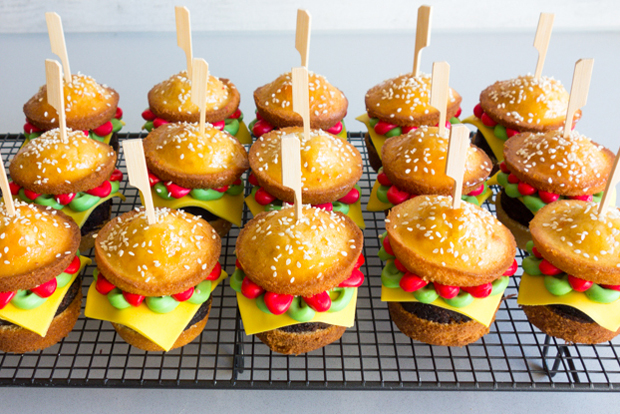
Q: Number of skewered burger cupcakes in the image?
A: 15